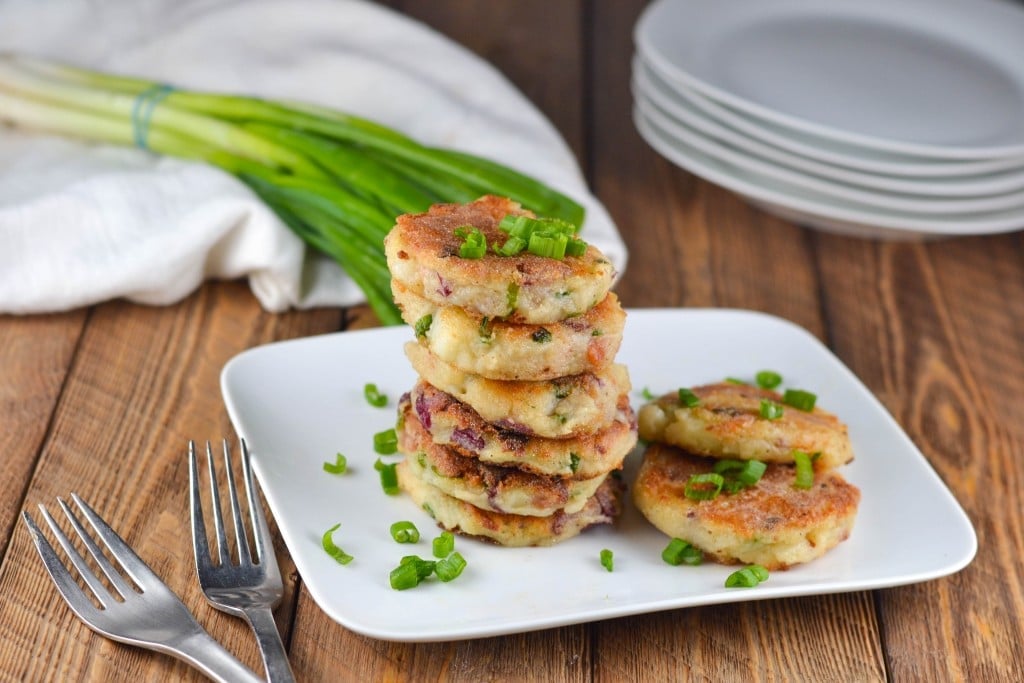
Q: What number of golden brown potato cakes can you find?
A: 8